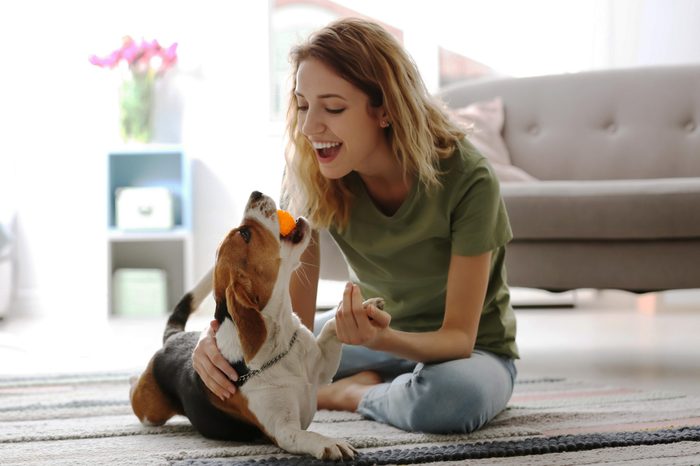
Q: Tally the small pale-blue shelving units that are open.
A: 1